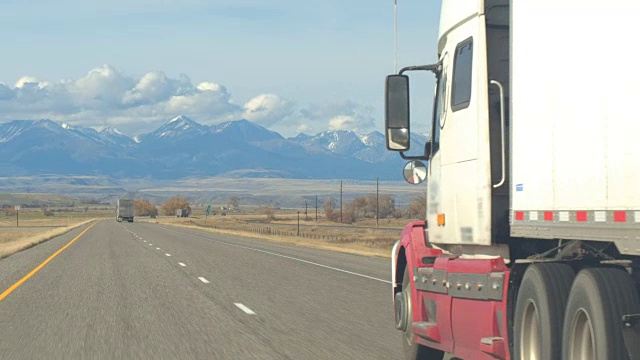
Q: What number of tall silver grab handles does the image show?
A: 1